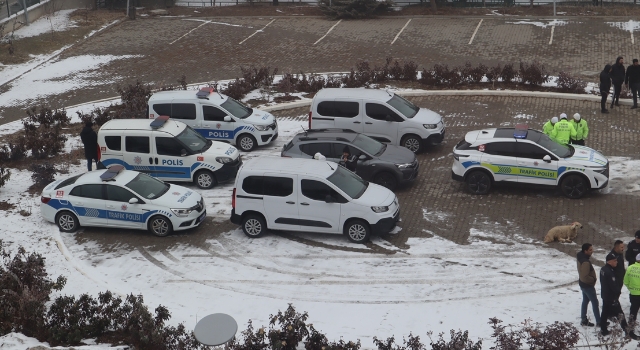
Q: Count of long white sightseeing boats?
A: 0